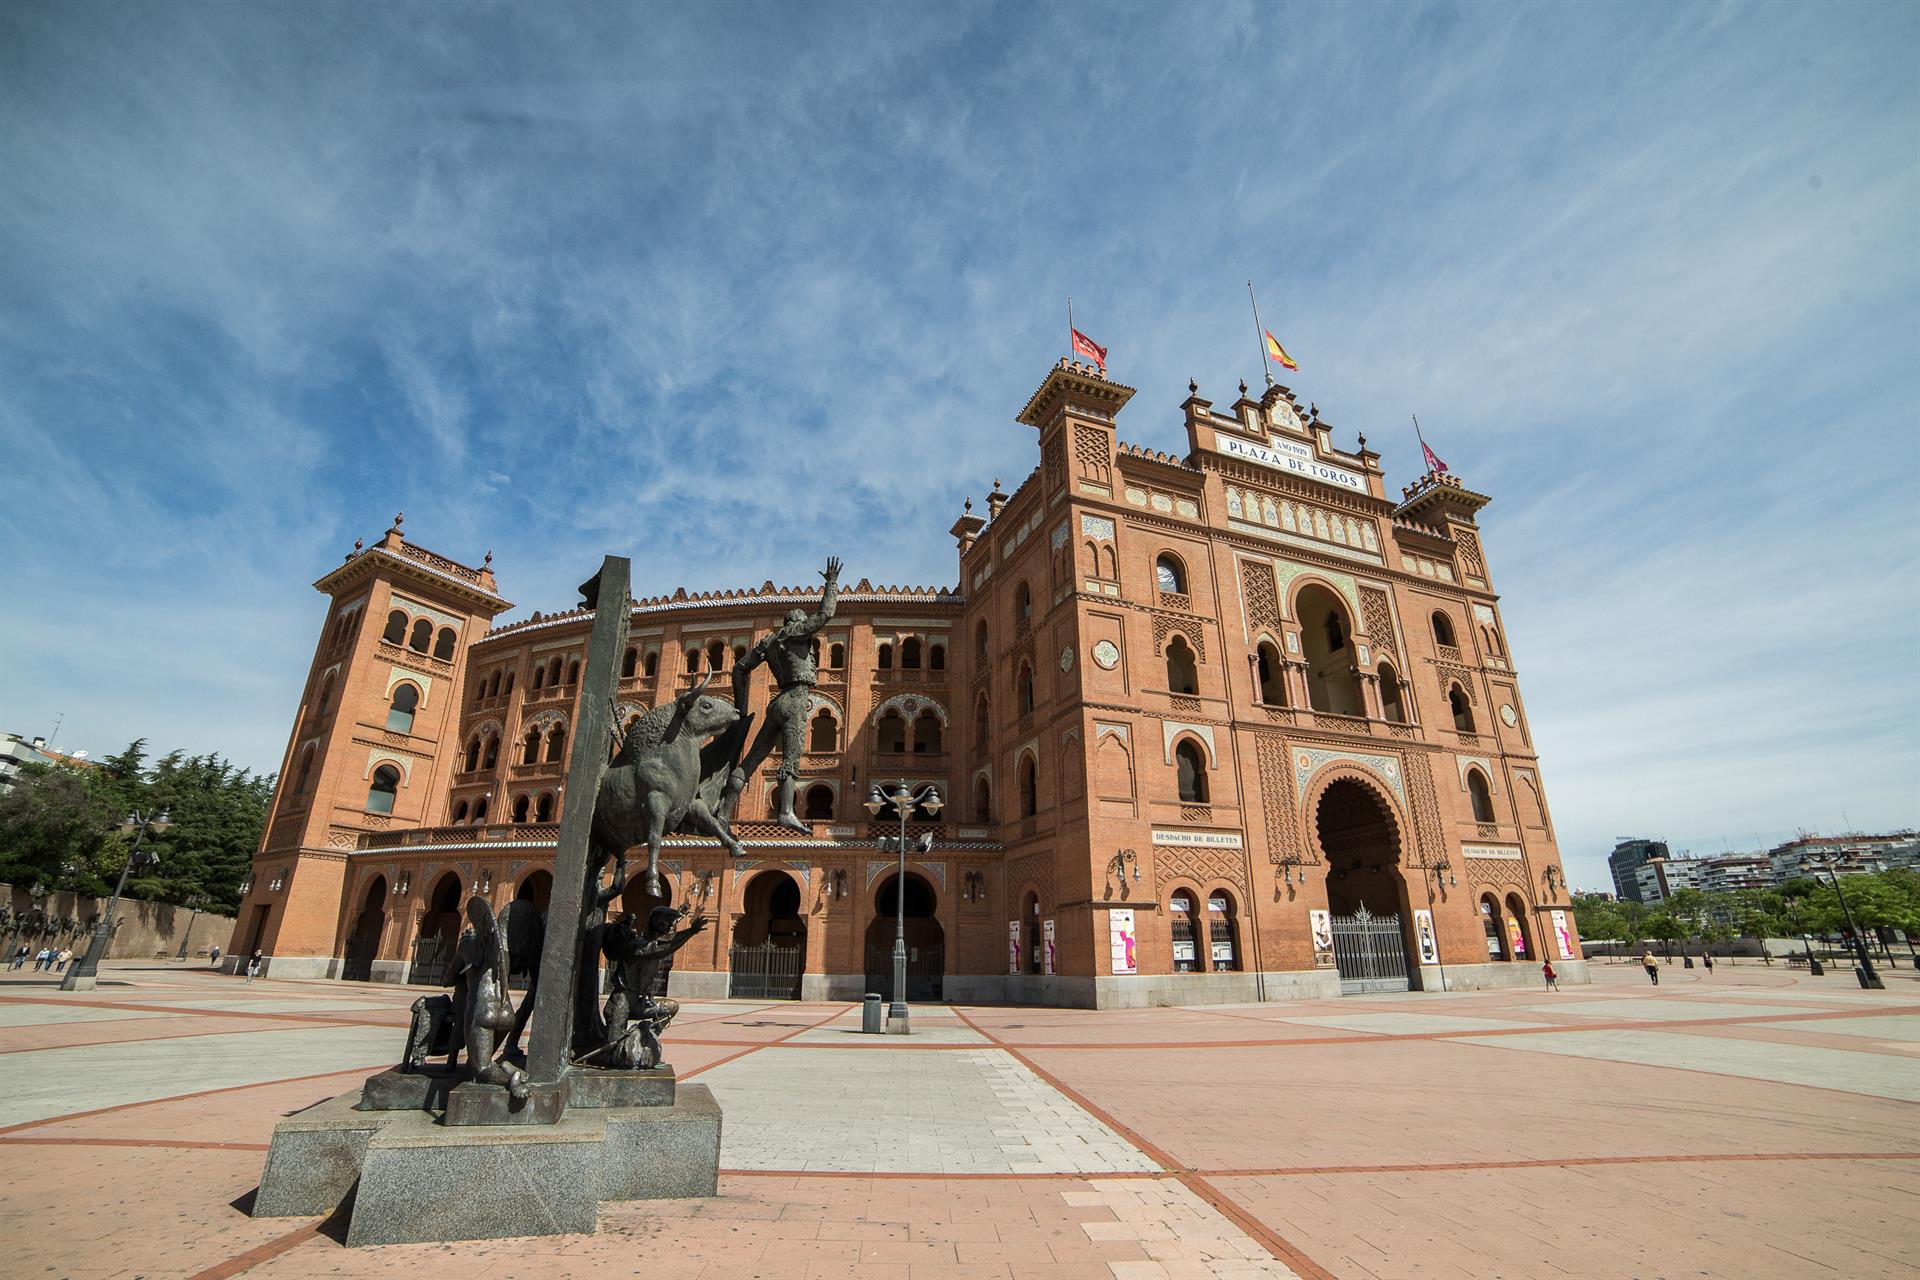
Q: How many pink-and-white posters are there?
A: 4